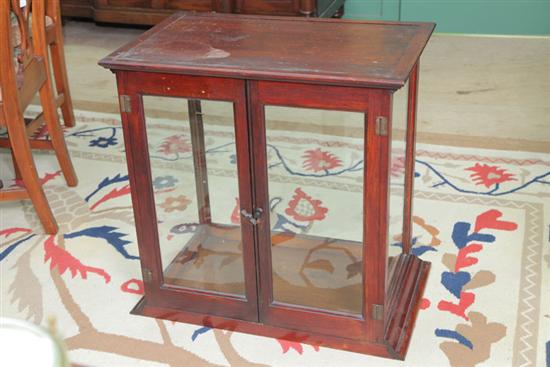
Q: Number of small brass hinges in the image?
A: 4